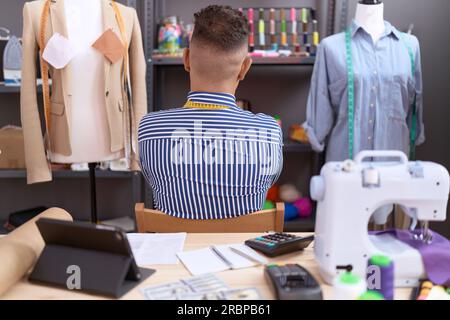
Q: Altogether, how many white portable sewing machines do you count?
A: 1